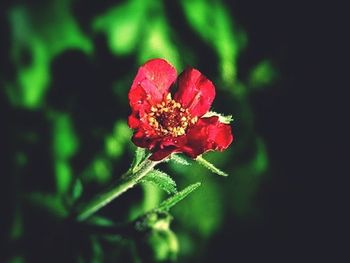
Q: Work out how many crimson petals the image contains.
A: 5